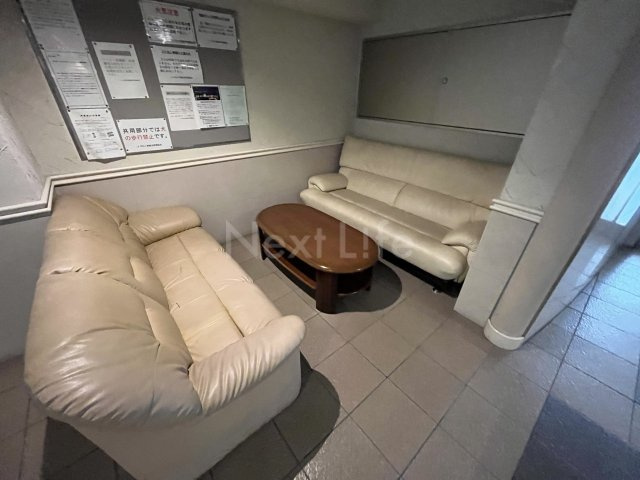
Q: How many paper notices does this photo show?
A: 11